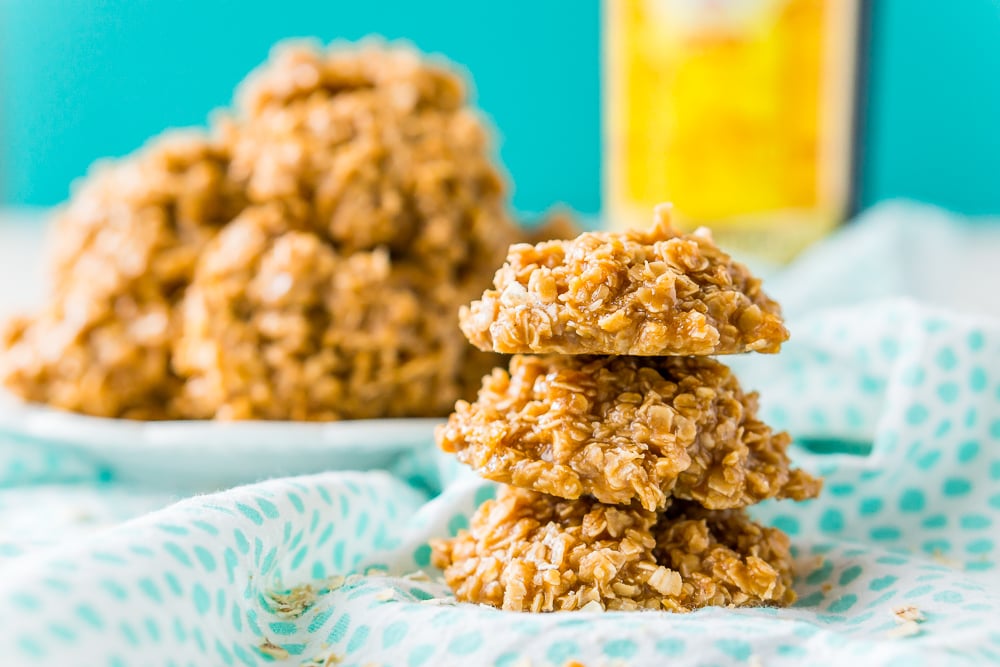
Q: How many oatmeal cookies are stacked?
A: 3